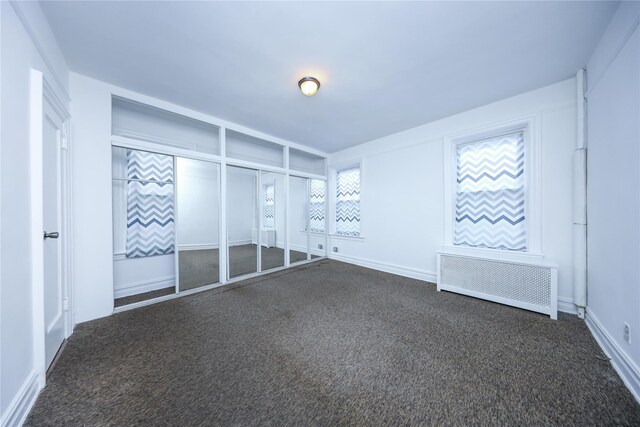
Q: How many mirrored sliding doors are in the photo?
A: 5